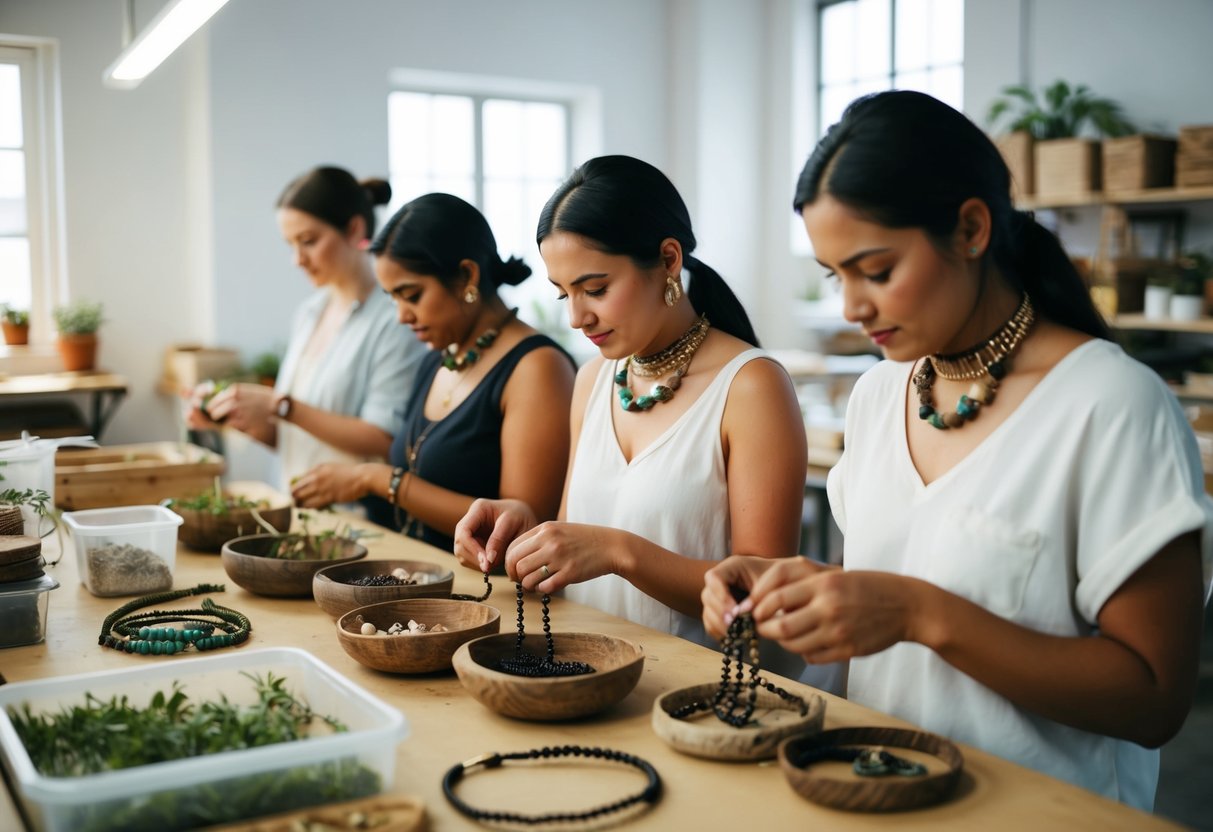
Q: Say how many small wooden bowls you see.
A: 7